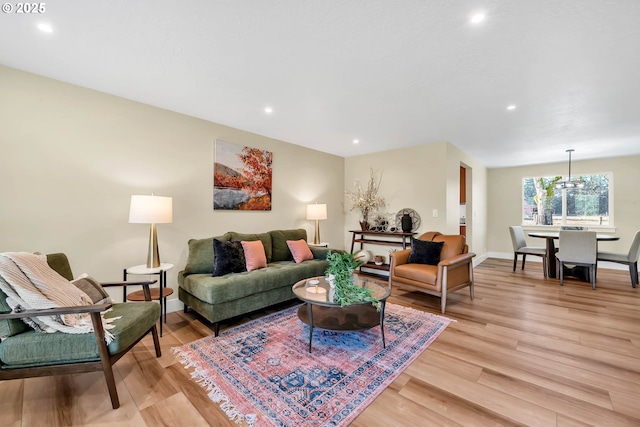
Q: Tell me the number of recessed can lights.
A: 5